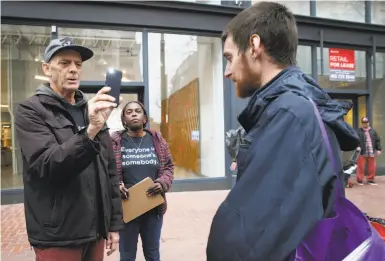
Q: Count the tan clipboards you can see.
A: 1